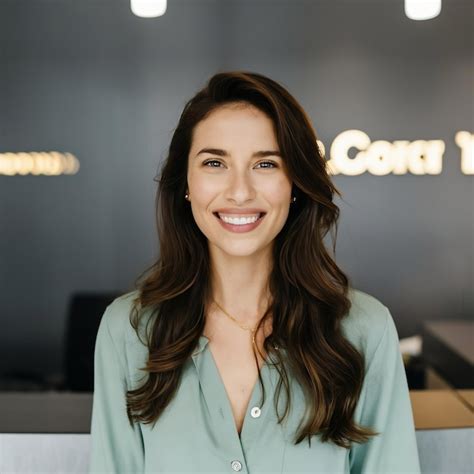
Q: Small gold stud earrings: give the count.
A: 2